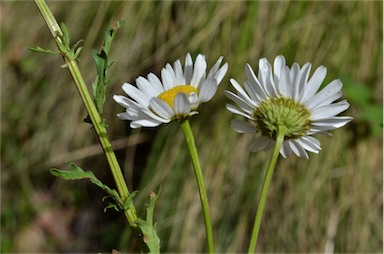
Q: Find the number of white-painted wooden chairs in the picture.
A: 0